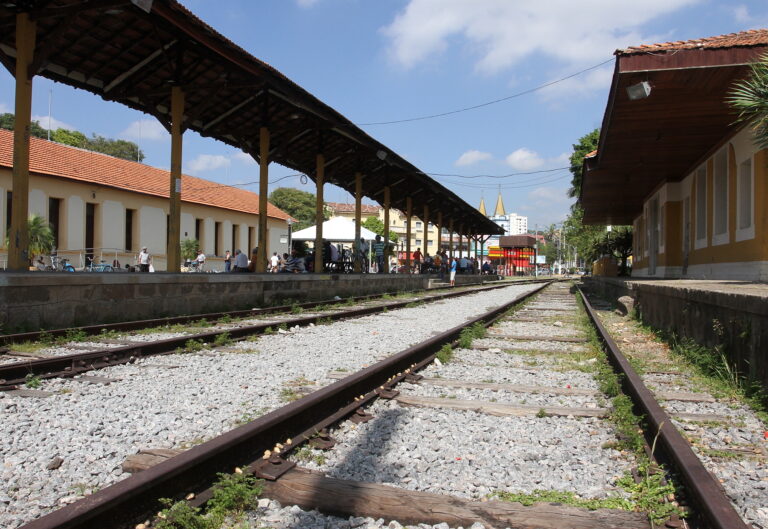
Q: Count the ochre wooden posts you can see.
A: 14